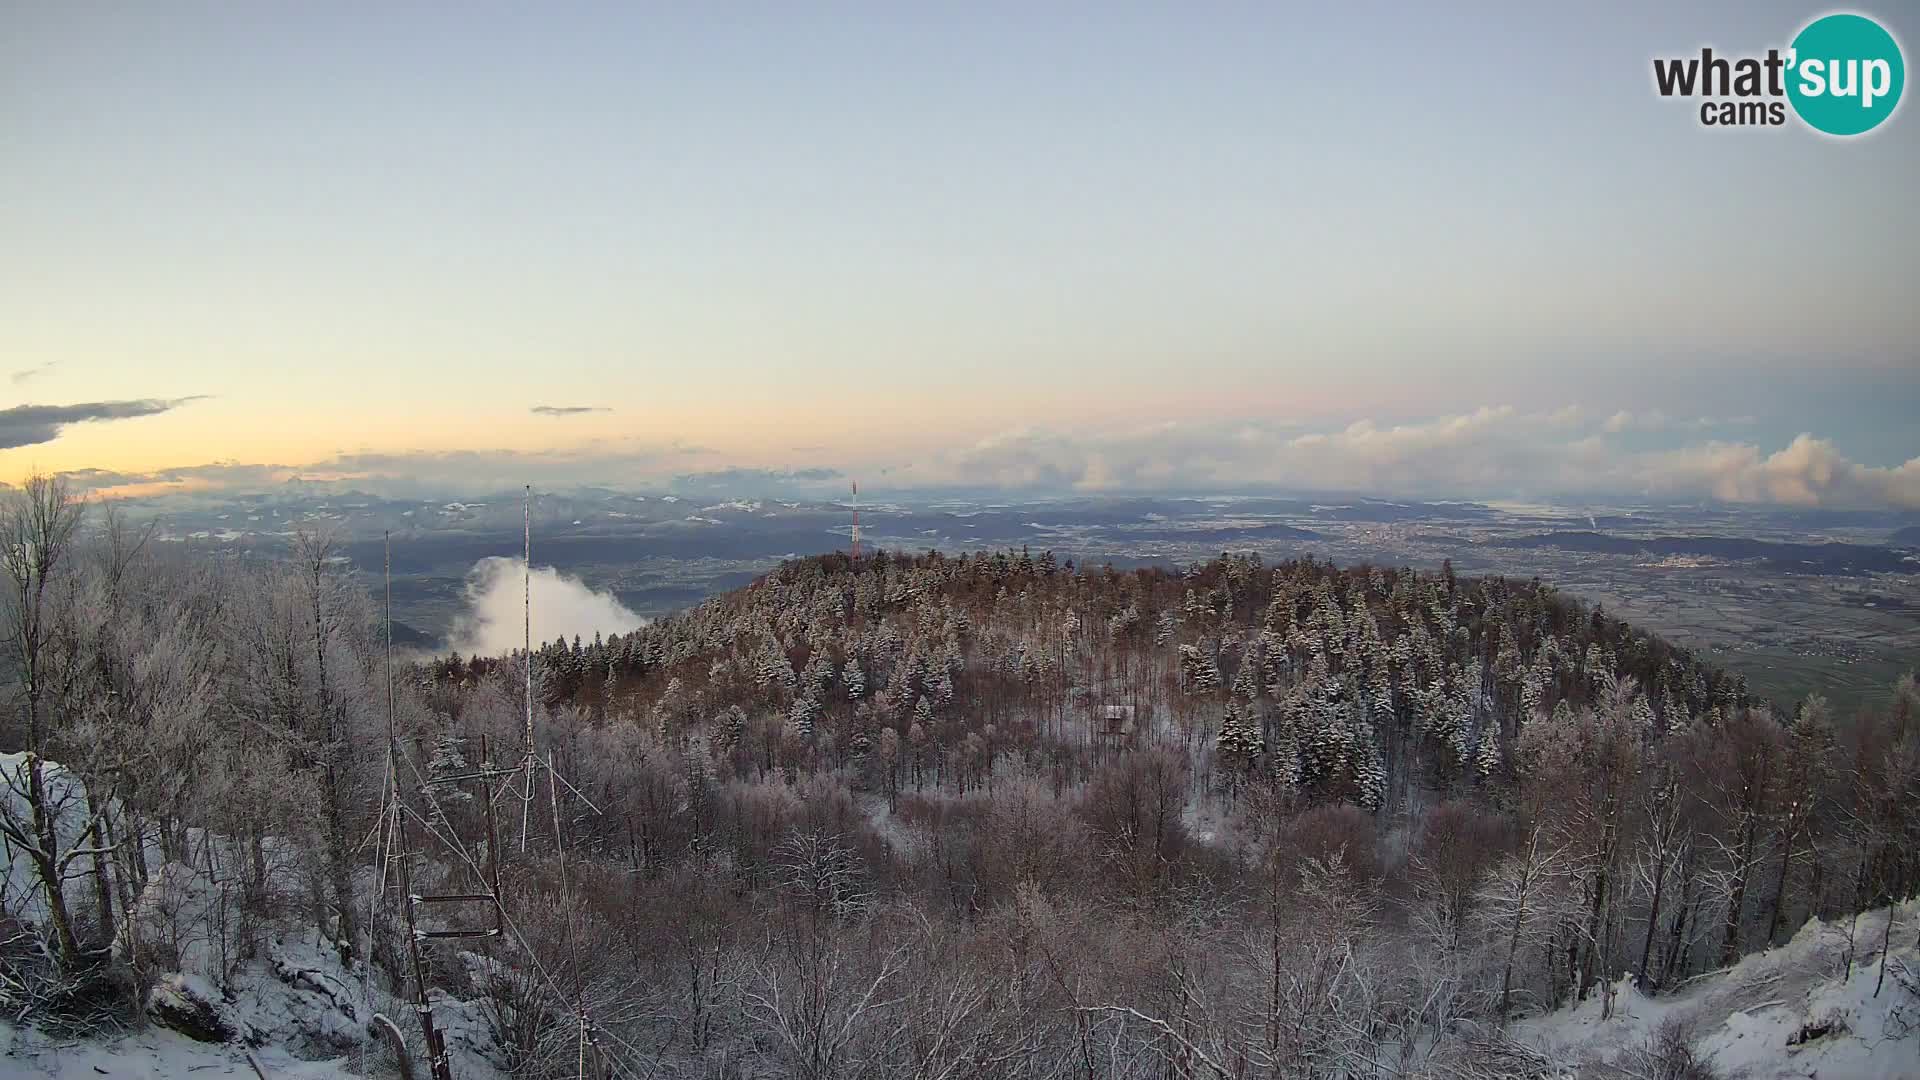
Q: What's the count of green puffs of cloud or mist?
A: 0